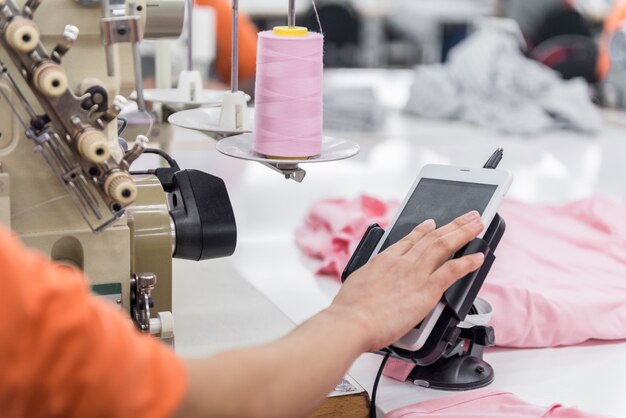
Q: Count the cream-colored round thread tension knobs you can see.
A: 4